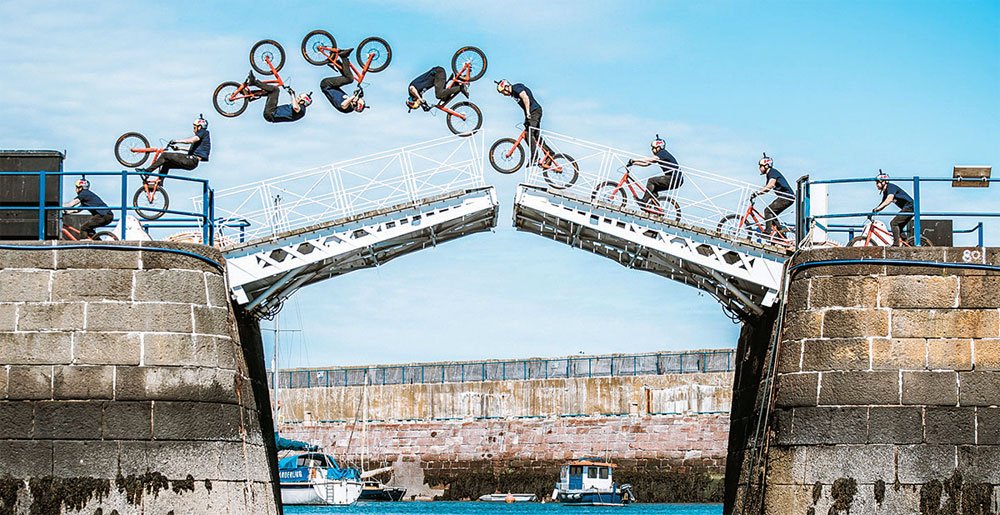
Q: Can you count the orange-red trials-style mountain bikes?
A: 9